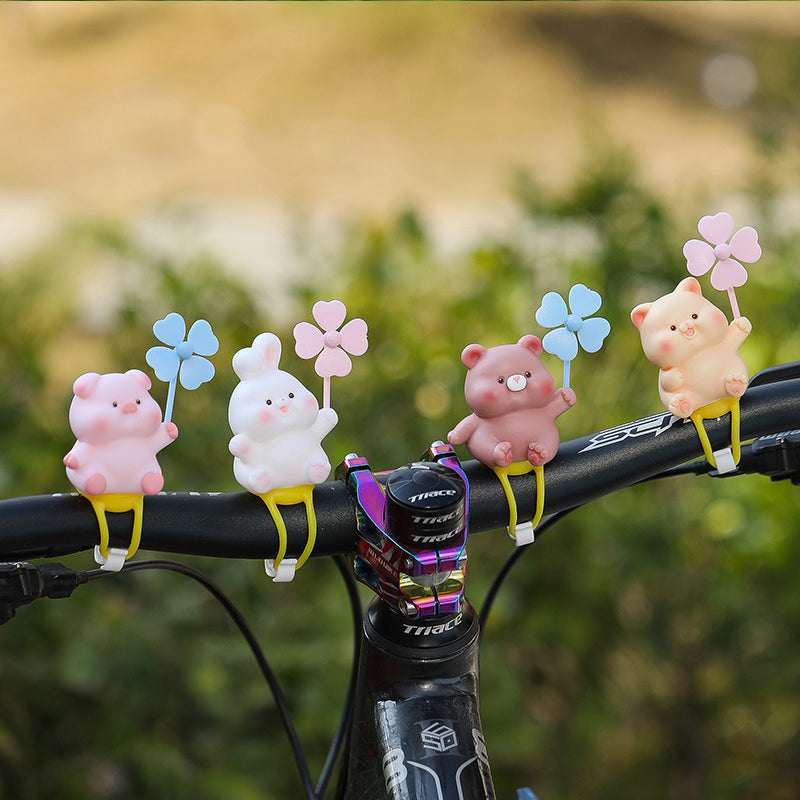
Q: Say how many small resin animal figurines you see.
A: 4